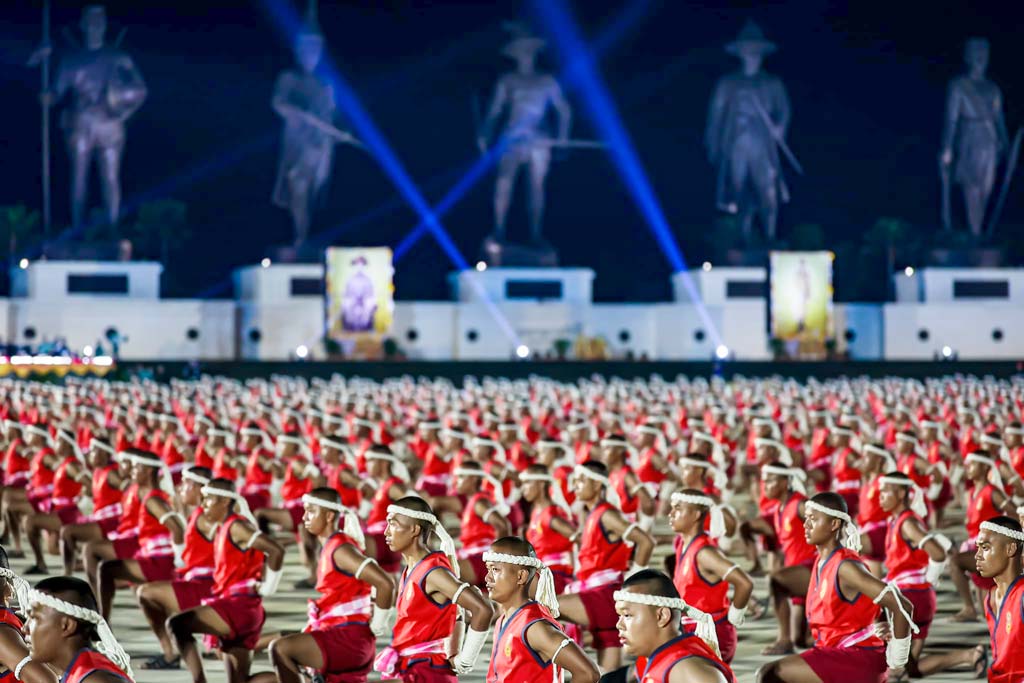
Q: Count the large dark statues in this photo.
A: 5